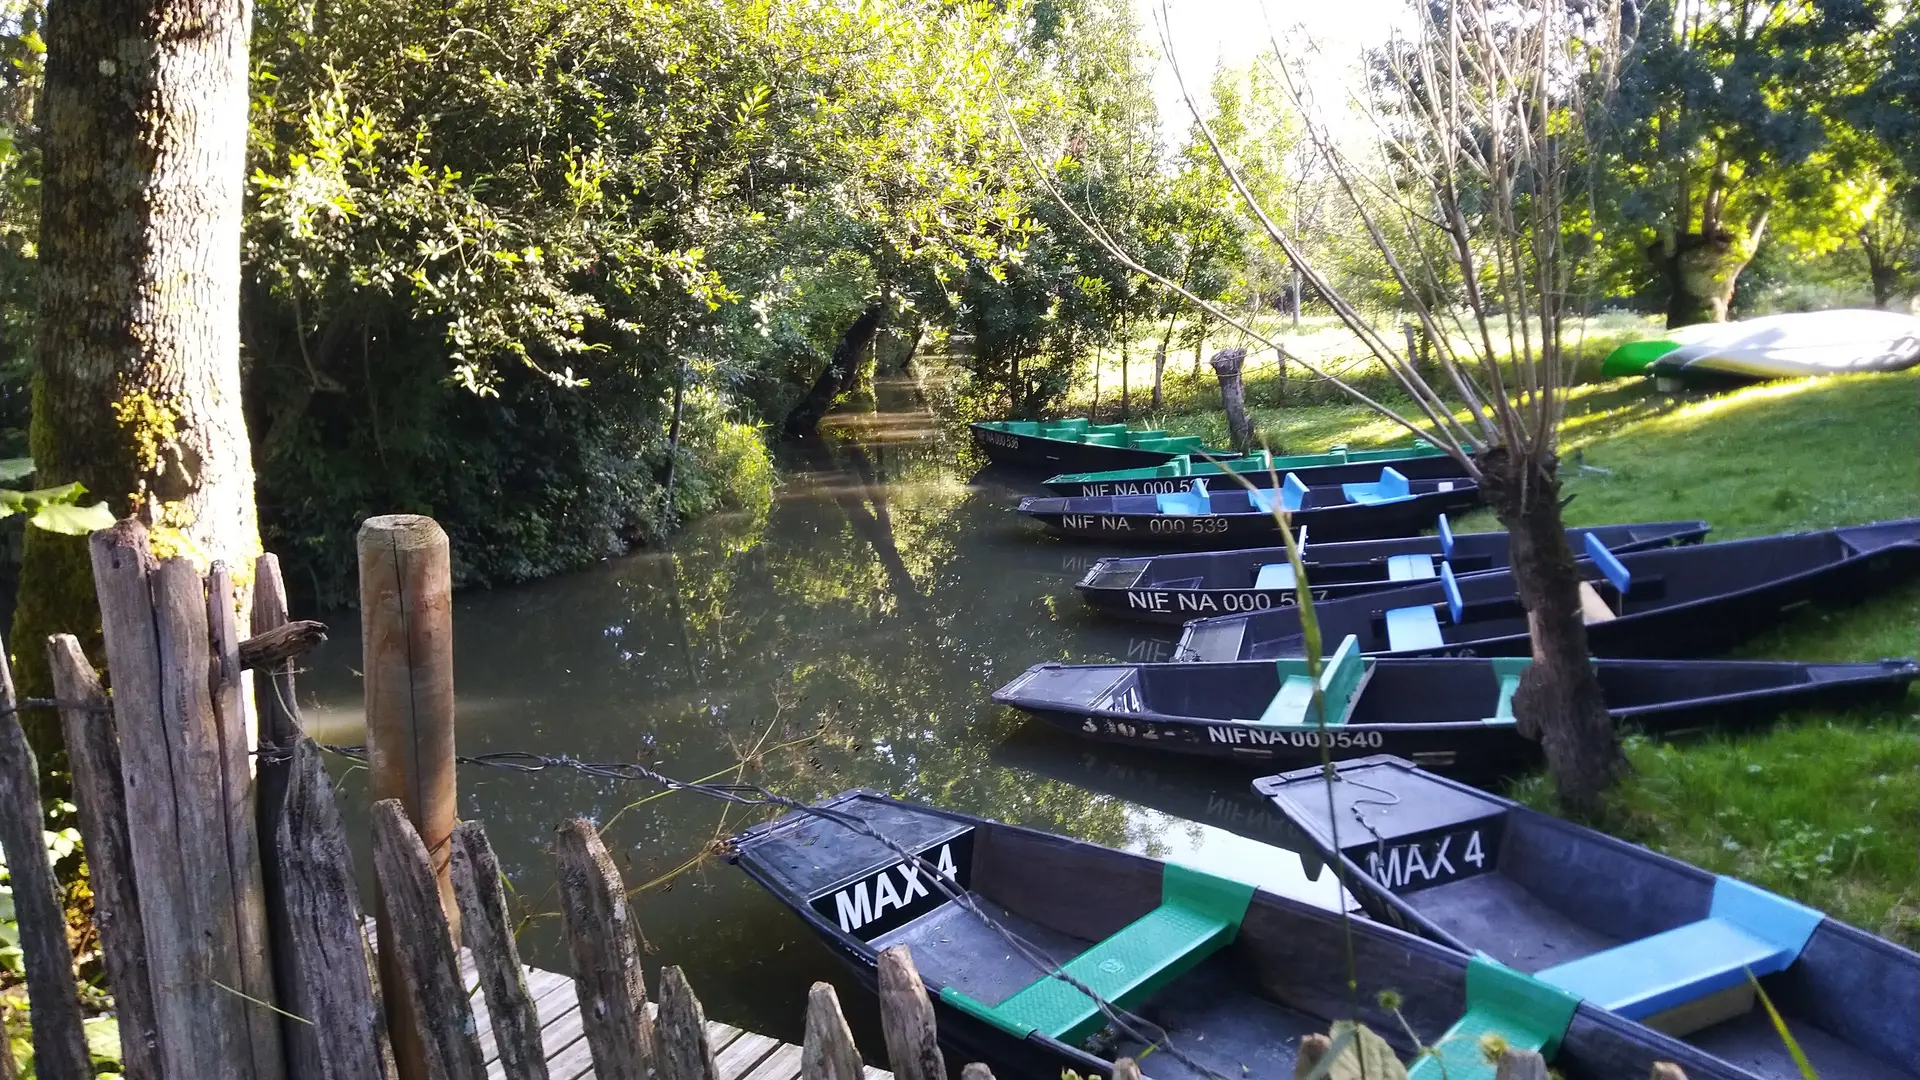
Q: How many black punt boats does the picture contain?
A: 8